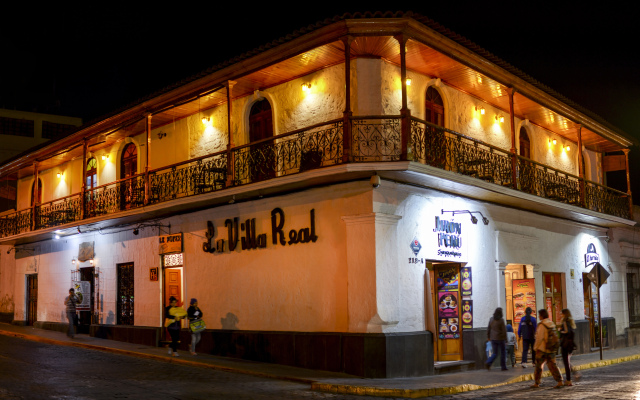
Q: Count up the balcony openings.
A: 7